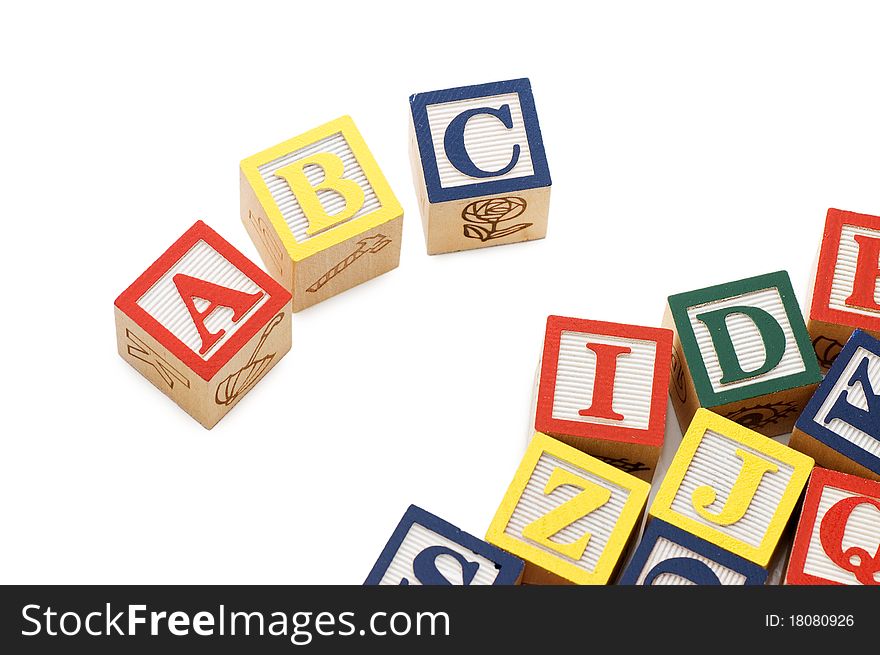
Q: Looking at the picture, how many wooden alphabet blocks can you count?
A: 12